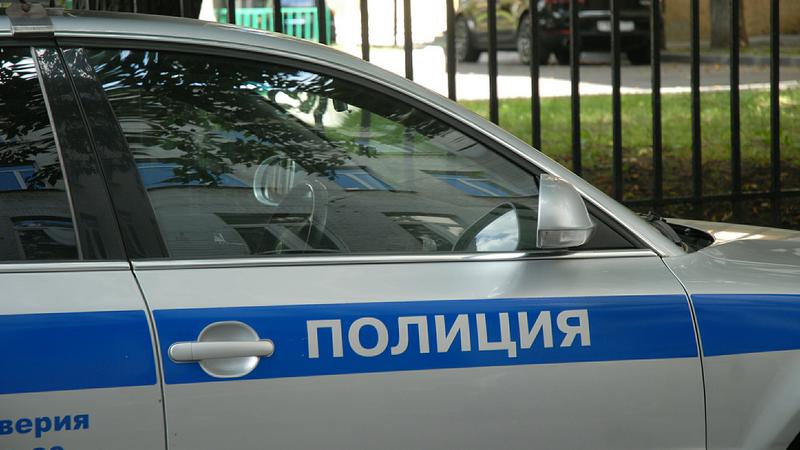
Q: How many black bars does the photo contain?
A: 14